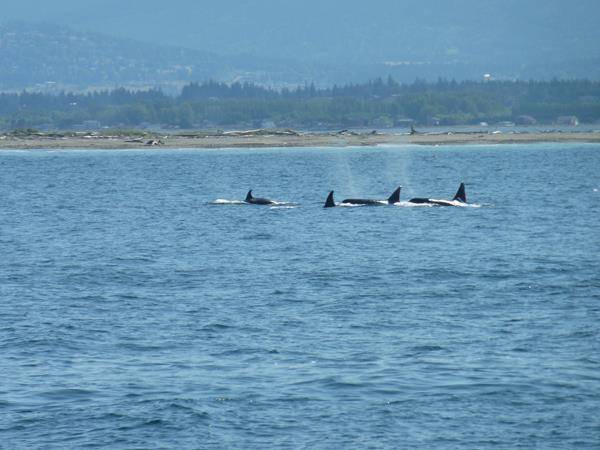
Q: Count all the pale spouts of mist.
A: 2